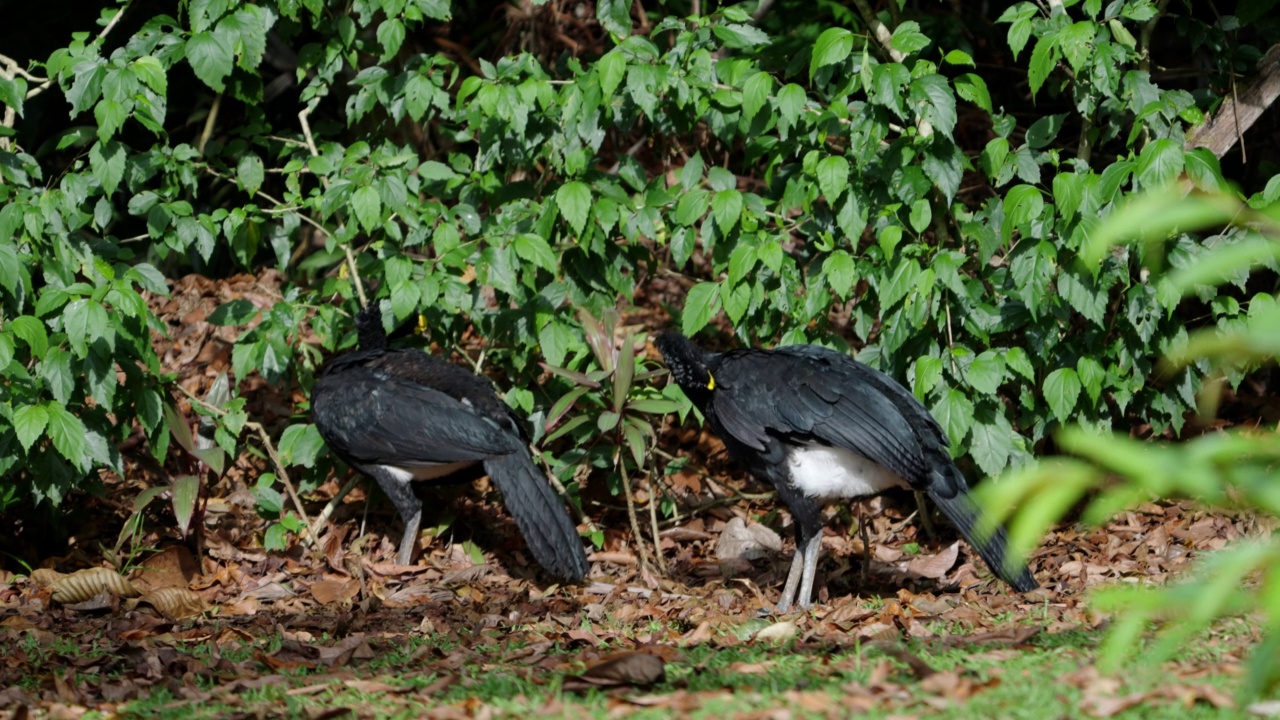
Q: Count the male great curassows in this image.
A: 2